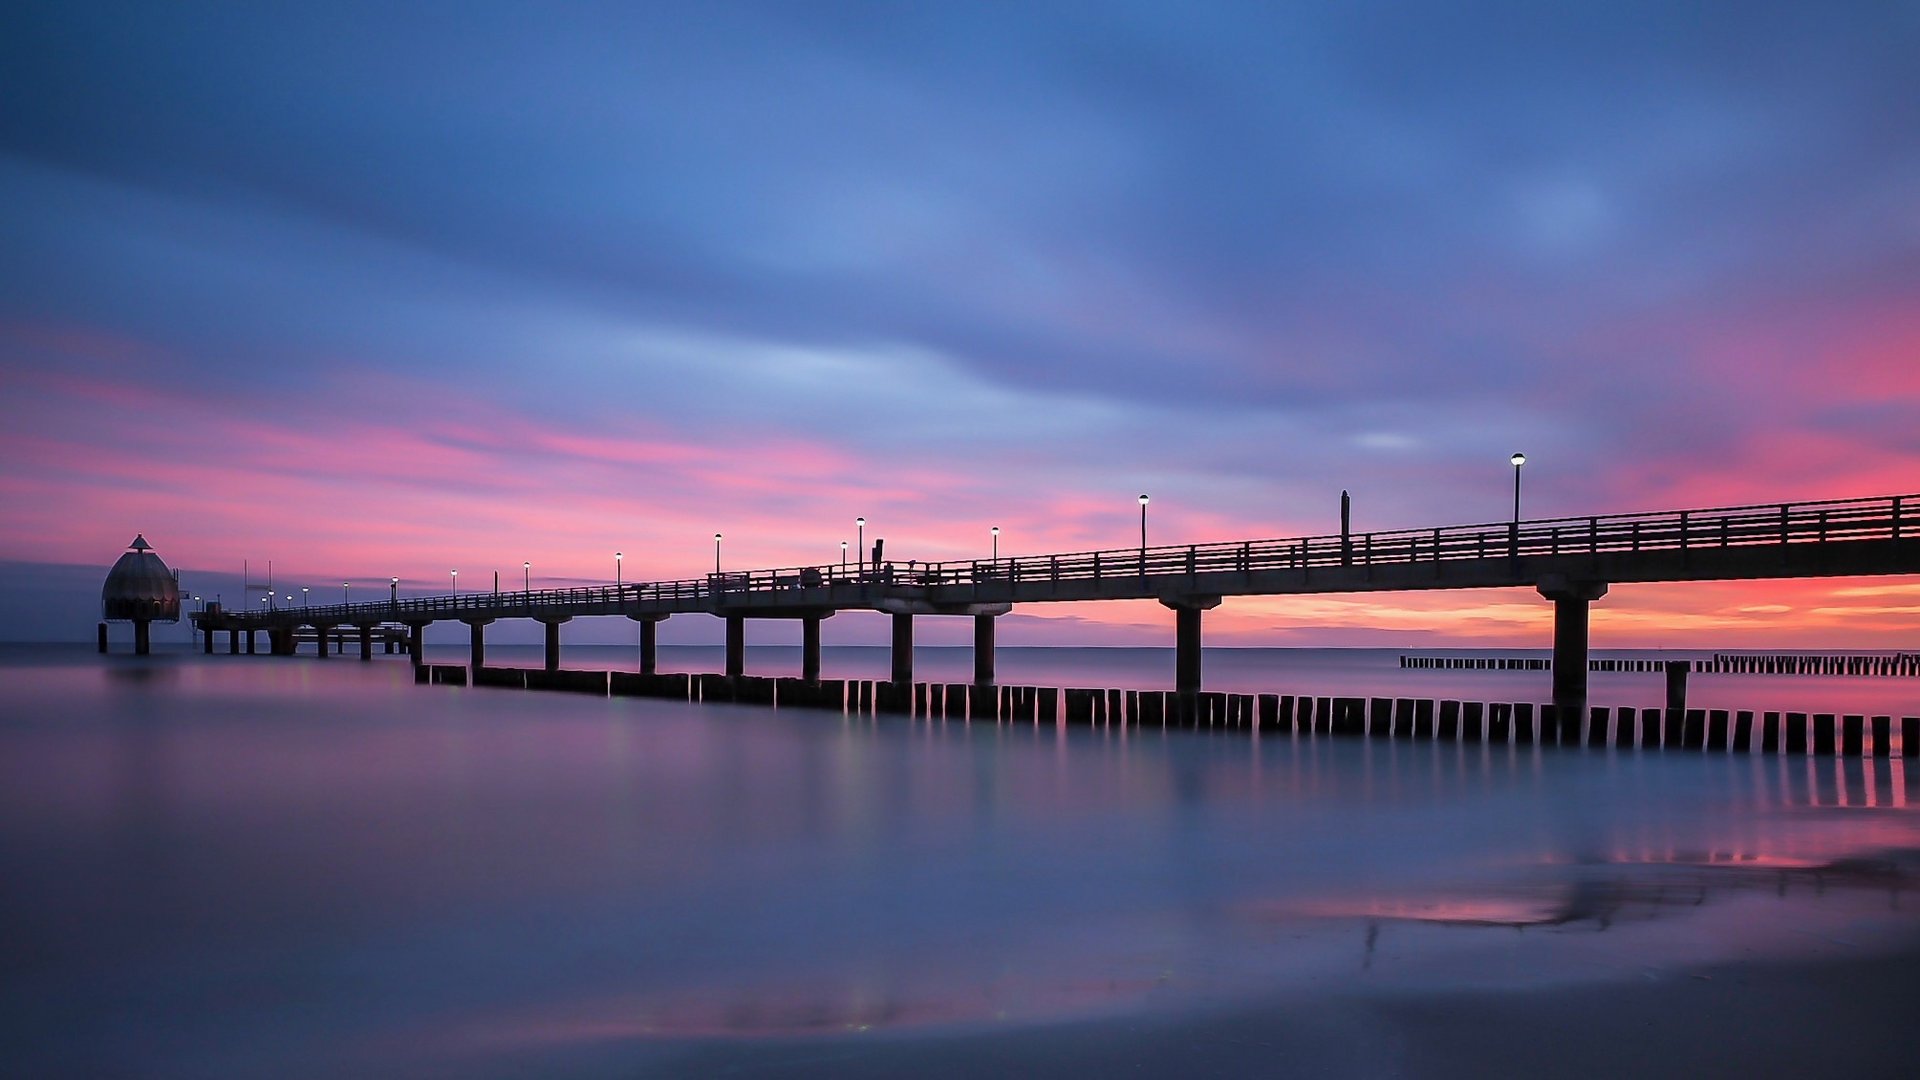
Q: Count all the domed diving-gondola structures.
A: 1